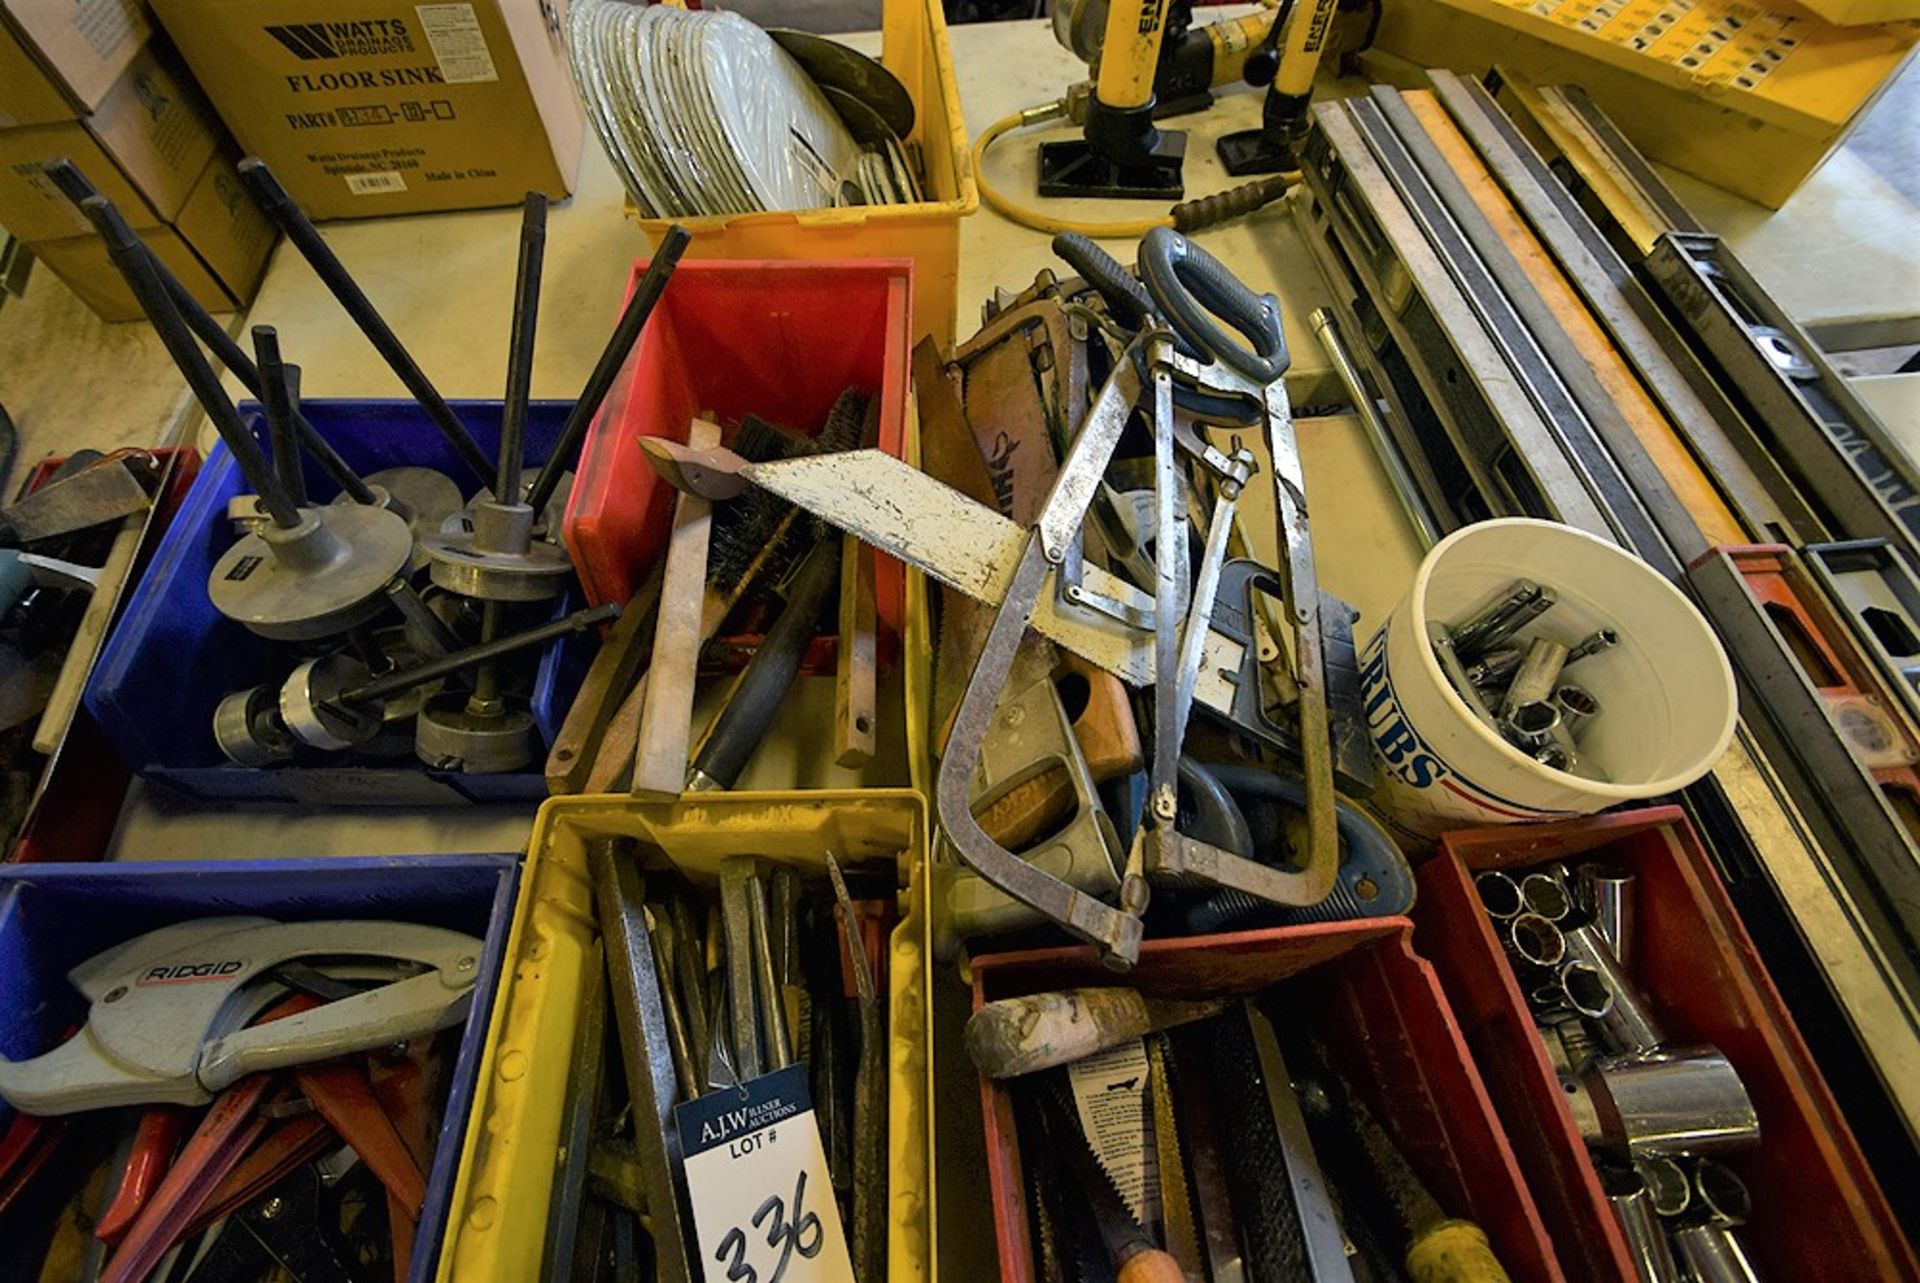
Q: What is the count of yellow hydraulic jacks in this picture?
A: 2